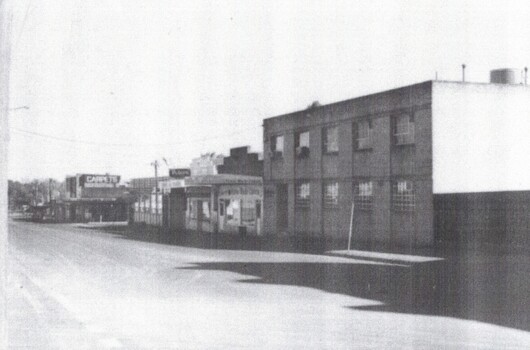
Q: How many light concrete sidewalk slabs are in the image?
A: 1